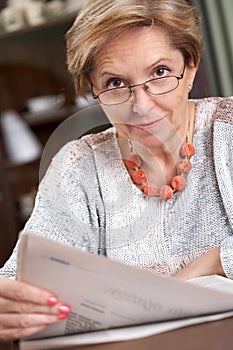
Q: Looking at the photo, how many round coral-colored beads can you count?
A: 7